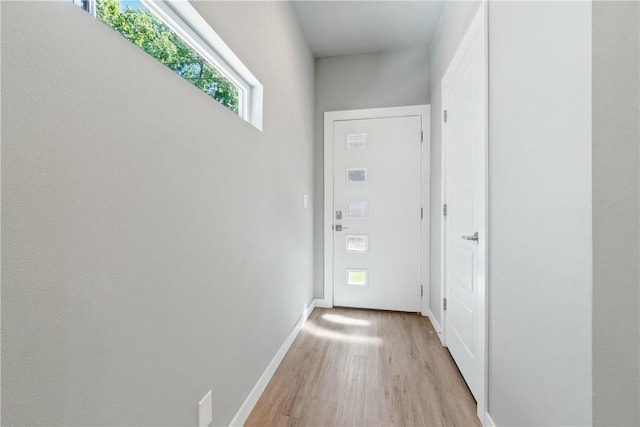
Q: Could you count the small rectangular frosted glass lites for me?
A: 5